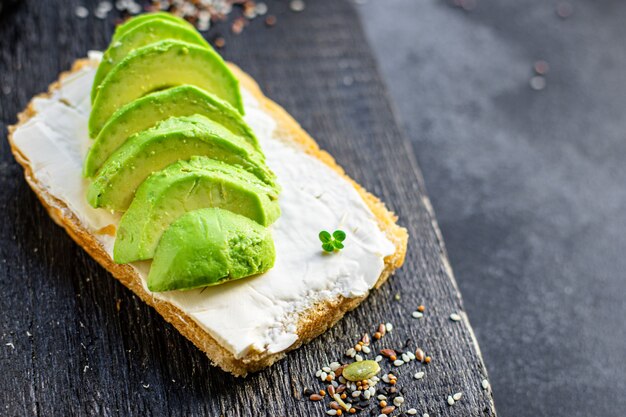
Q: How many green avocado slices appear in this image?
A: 7